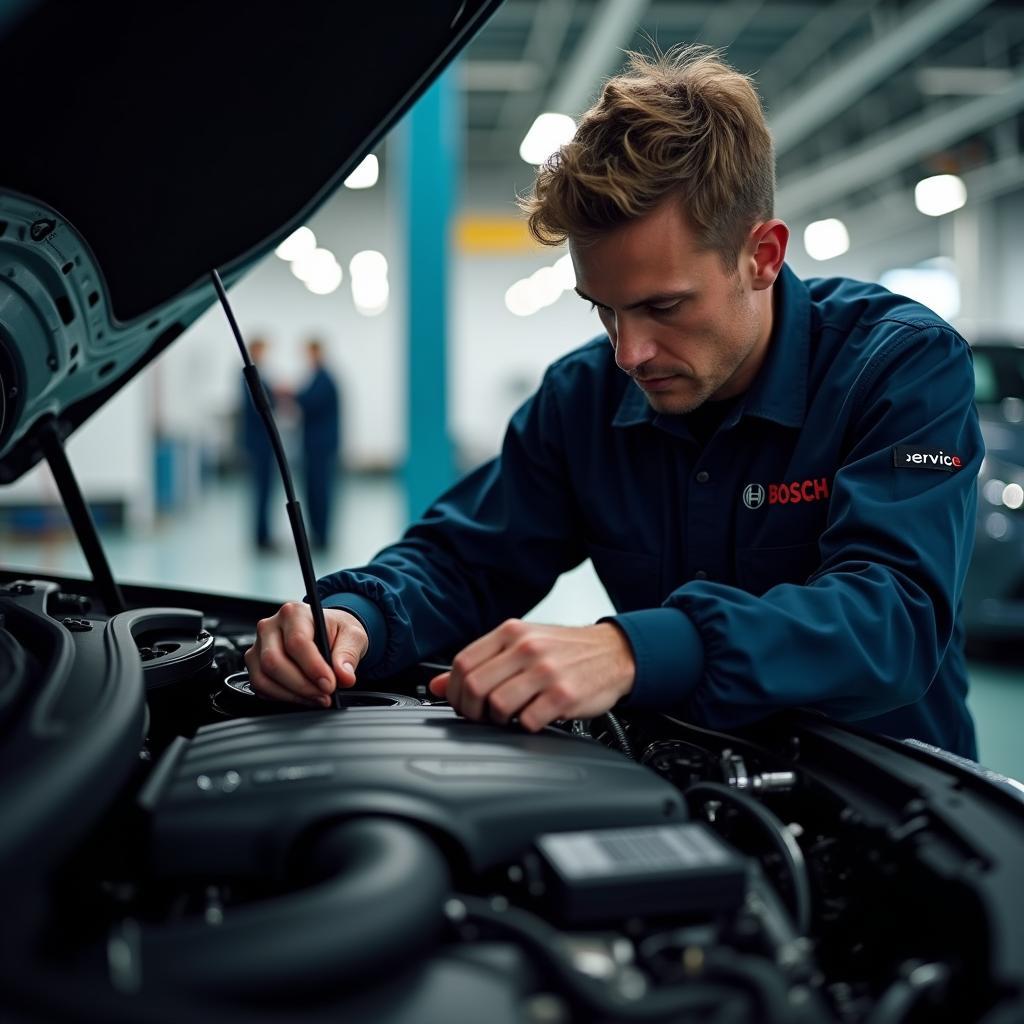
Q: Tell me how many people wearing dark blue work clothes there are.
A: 3